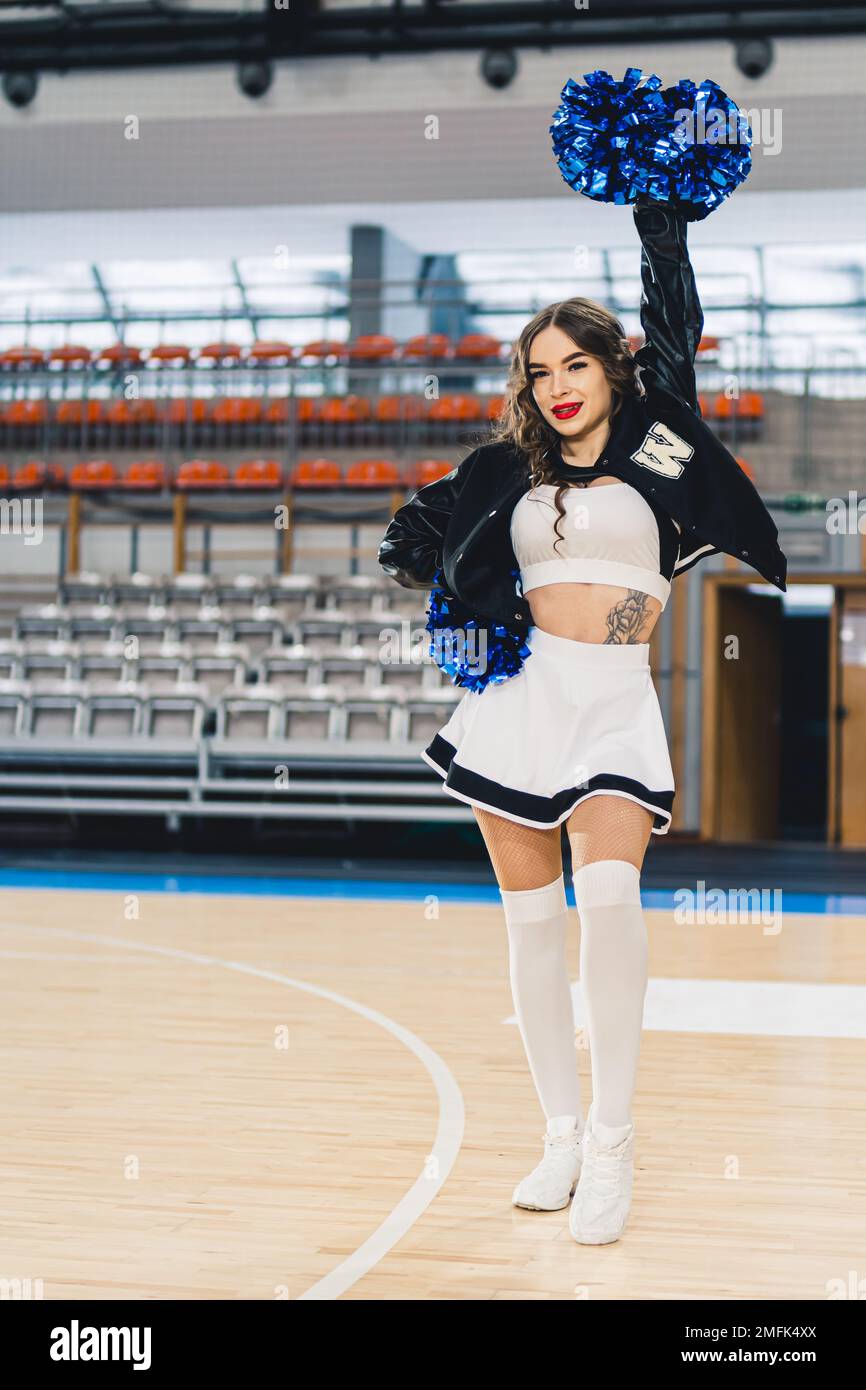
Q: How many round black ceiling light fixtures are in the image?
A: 4